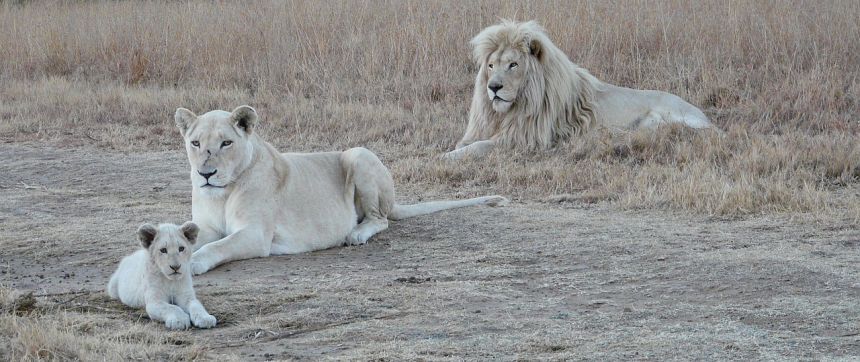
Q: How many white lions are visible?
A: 3